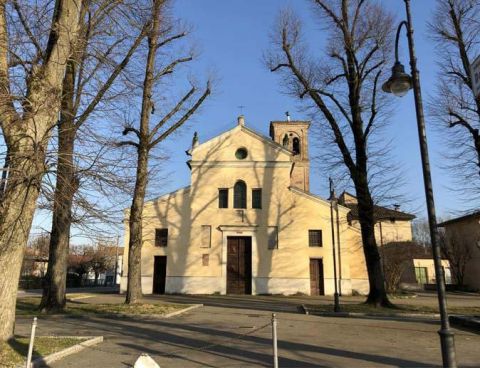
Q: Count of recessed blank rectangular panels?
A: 2